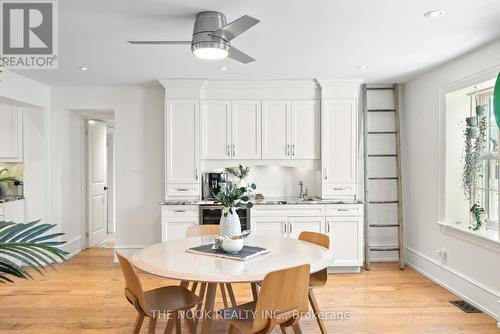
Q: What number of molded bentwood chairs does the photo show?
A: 4